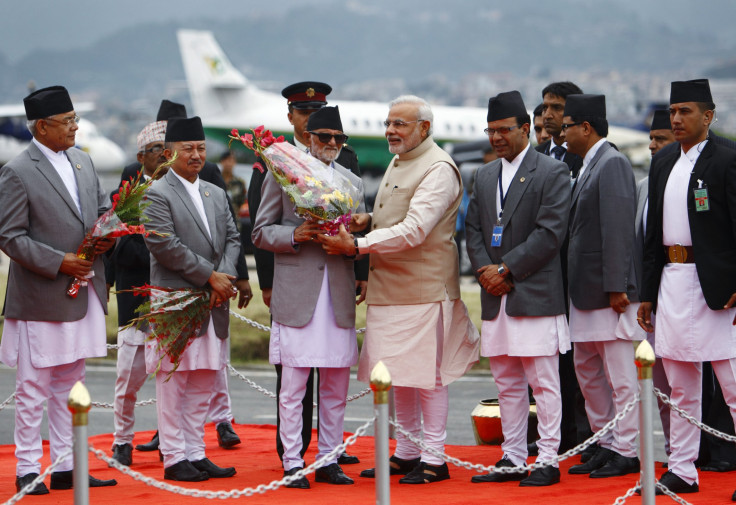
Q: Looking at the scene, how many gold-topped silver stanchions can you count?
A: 3